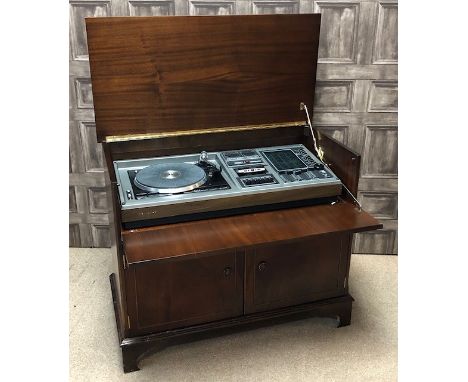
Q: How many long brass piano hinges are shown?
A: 1